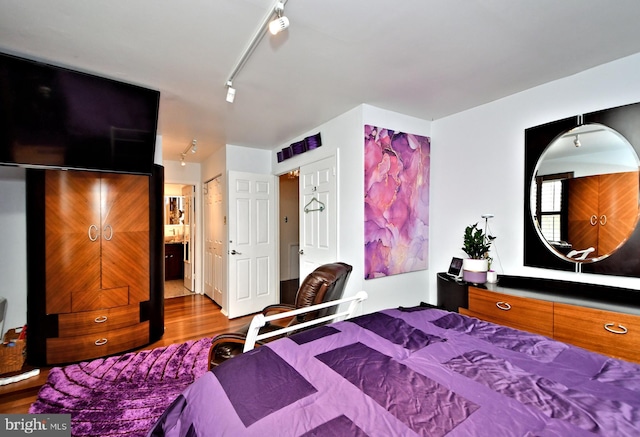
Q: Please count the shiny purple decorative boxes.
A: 4